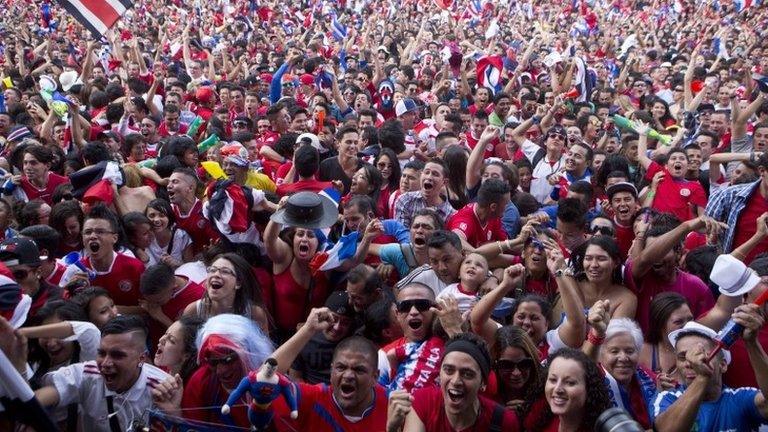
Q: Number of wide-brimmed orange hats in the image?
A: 0